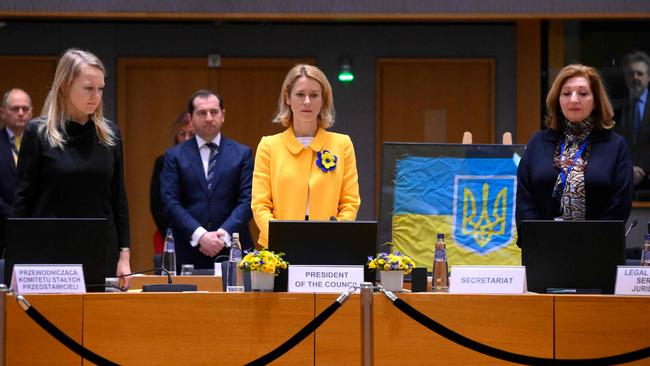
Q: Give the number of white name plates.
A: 4